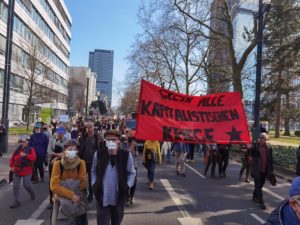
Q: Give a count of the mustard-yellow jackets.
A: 2